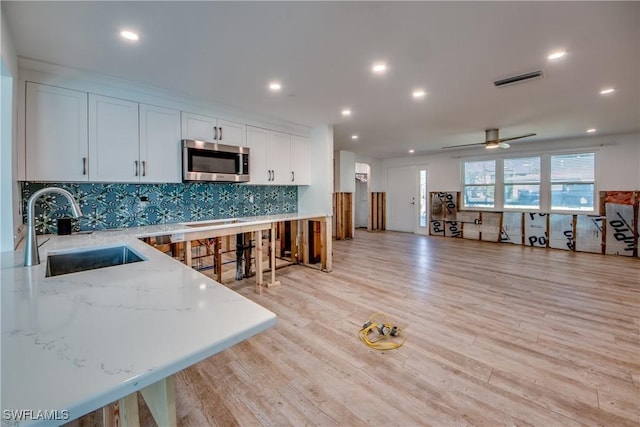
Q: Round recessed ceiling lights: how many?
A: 10